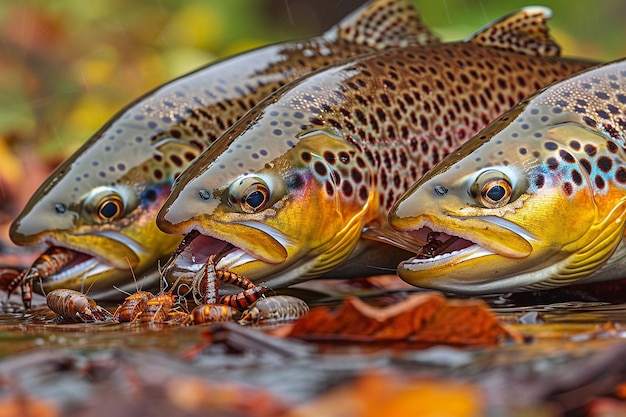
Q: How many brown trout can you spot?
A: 3